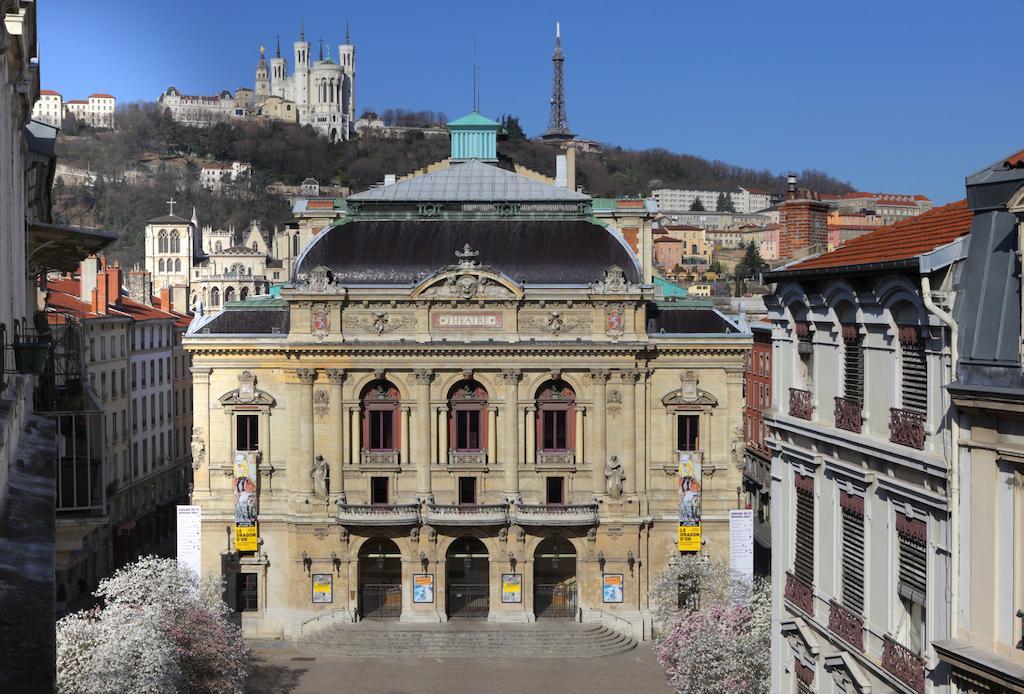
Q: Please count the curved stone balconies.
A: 3